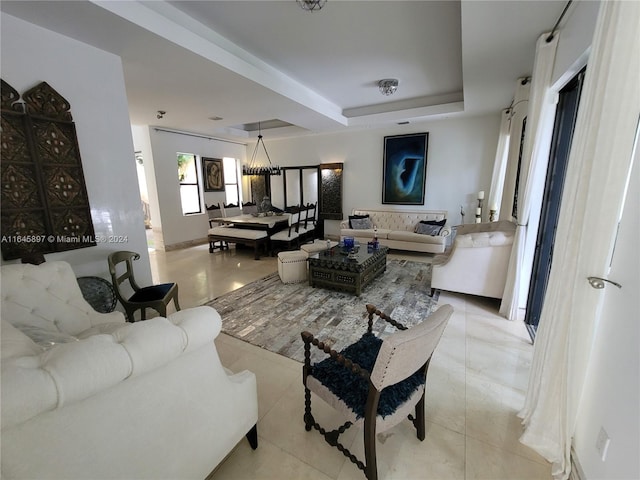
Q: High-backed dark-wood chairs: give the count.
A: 6